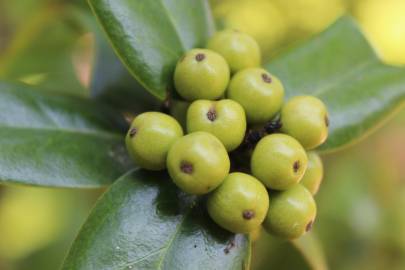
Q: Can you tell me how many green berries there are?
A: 11